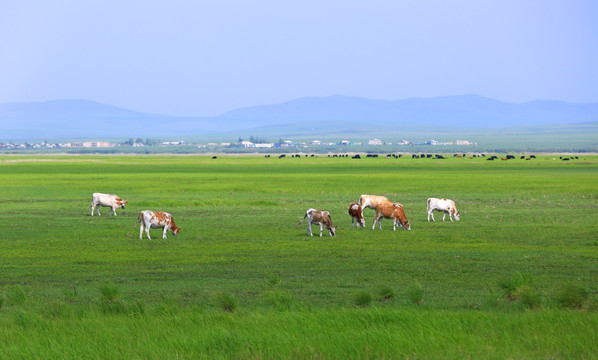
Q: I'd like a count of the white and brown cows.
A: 7